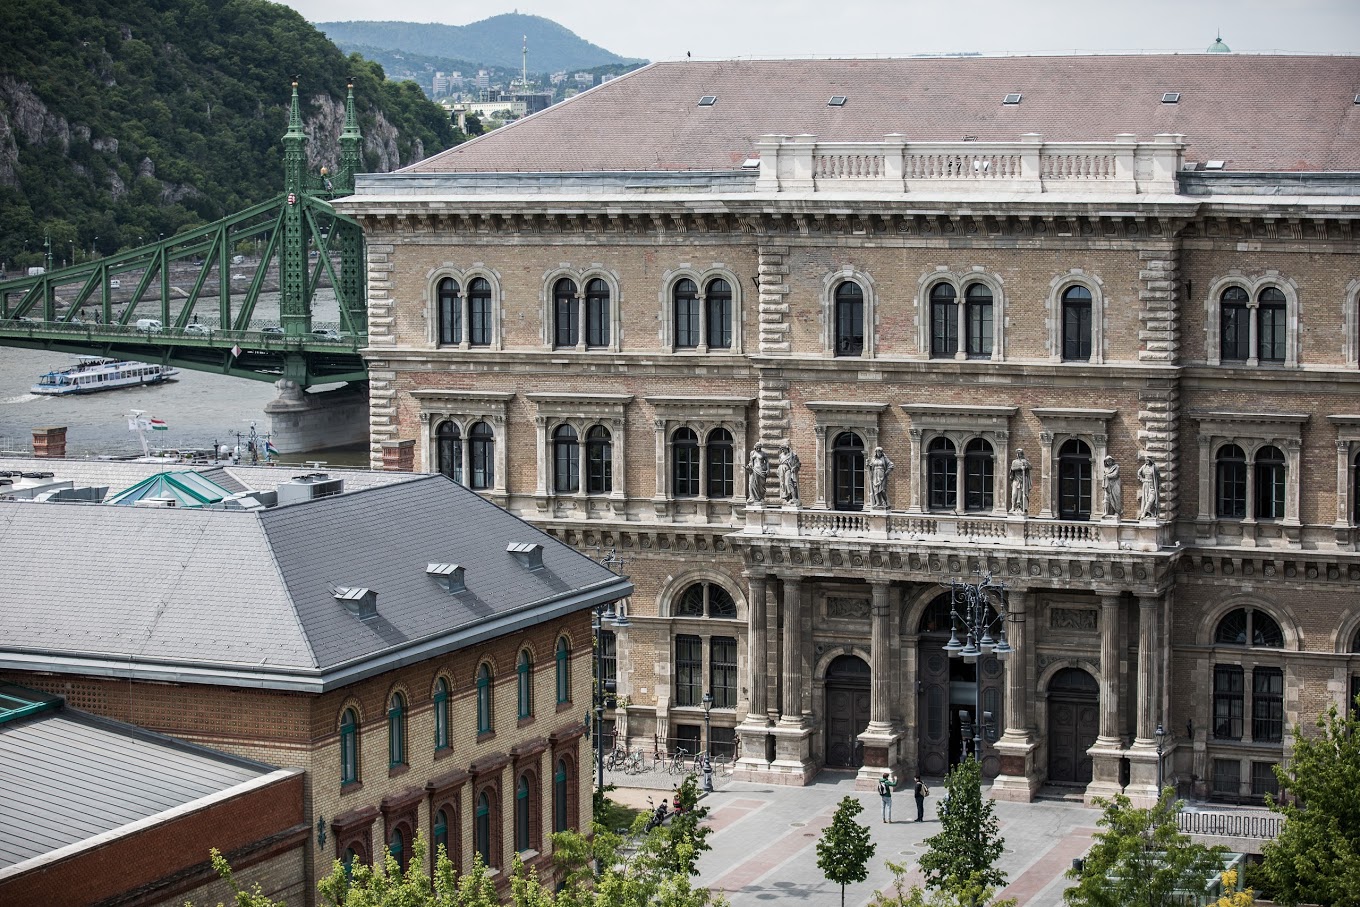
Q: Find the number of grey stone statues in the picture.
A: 6